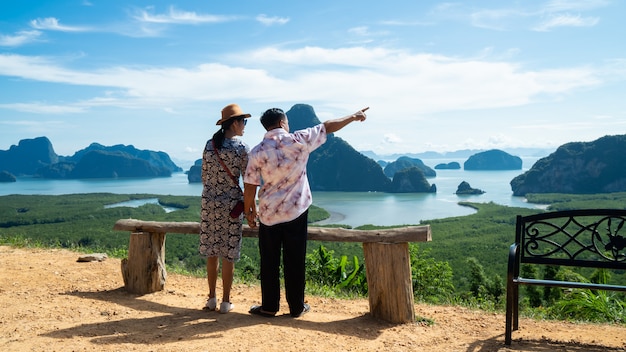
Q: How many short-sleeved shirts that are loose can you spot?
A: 1